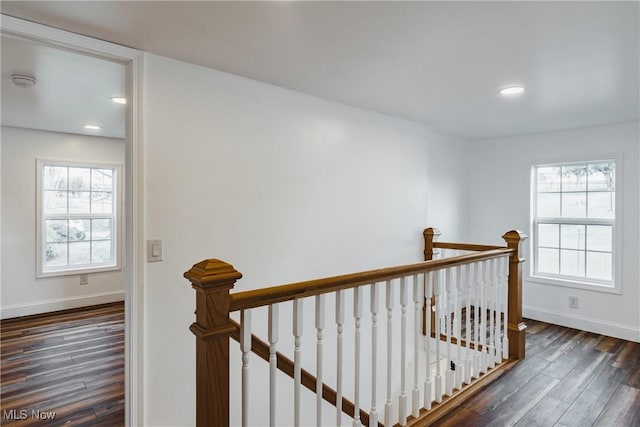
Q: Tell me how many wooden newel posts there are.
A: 3